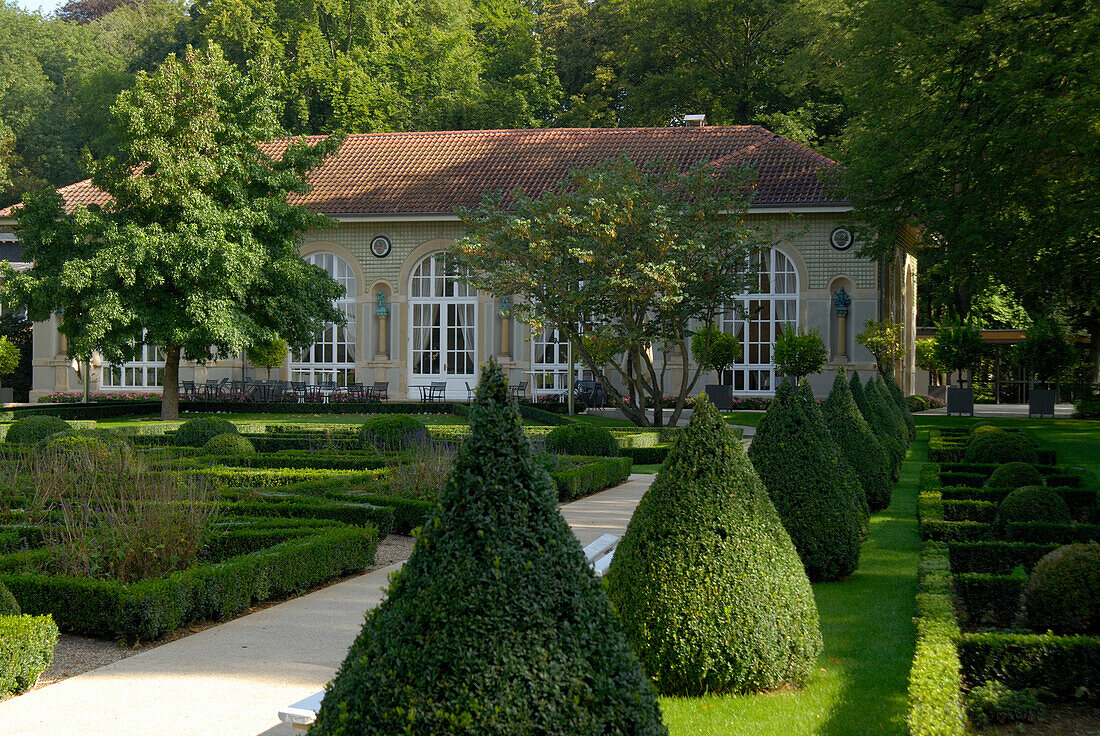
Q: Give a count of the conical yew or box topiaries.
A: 9